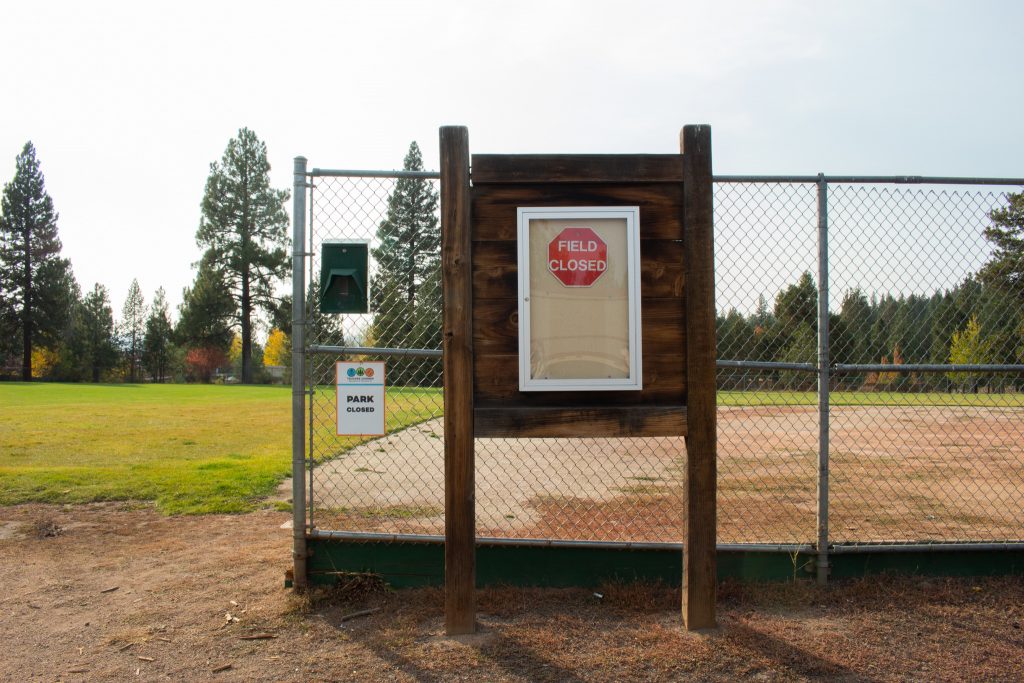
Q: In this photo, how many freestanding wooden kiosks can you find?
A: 1